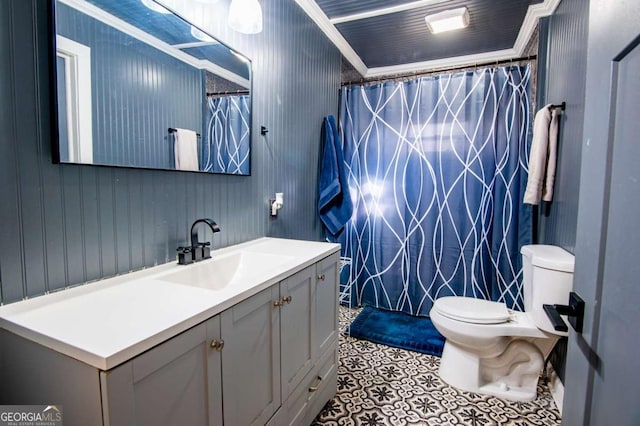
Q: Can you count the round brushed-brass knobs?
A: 4